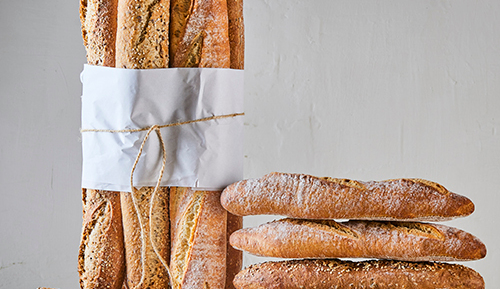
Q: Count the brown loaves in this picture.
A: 7